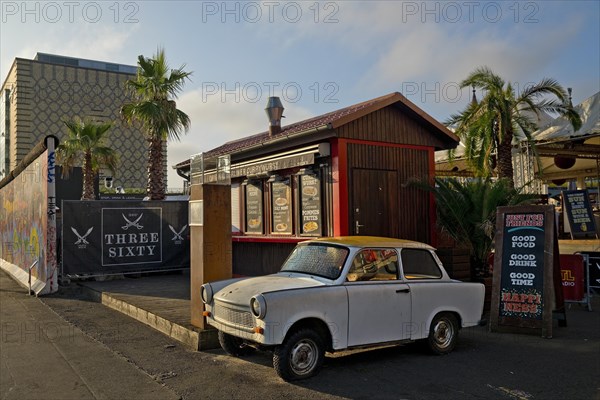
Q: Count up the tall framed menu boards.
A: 3